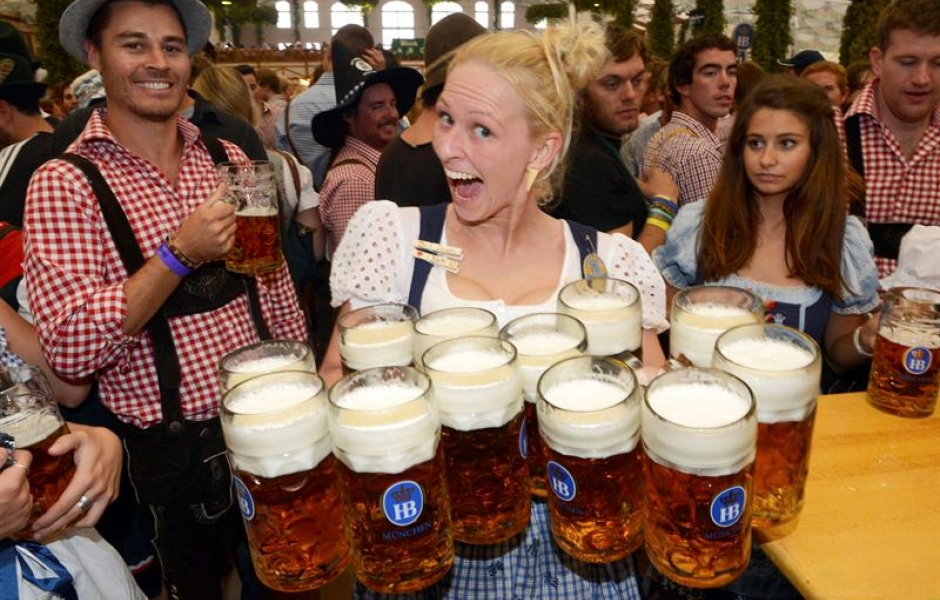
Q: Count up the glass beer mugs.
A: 15